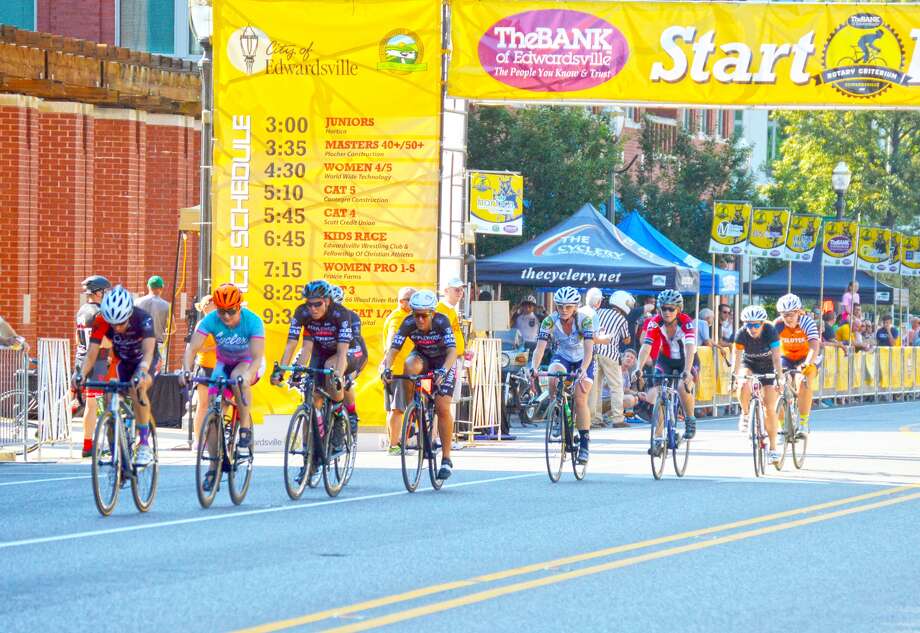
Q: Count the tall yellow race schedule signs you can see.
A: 1